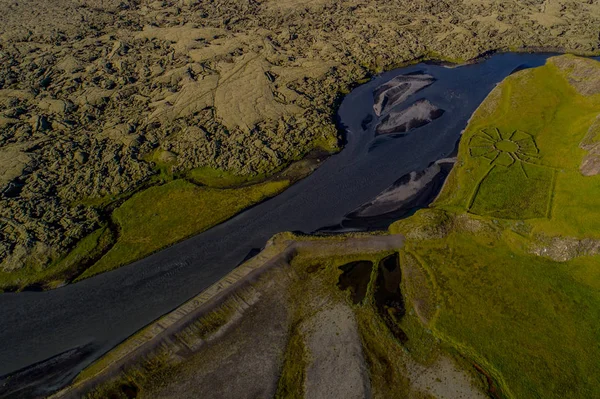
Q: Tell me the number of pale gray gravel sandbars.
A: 3